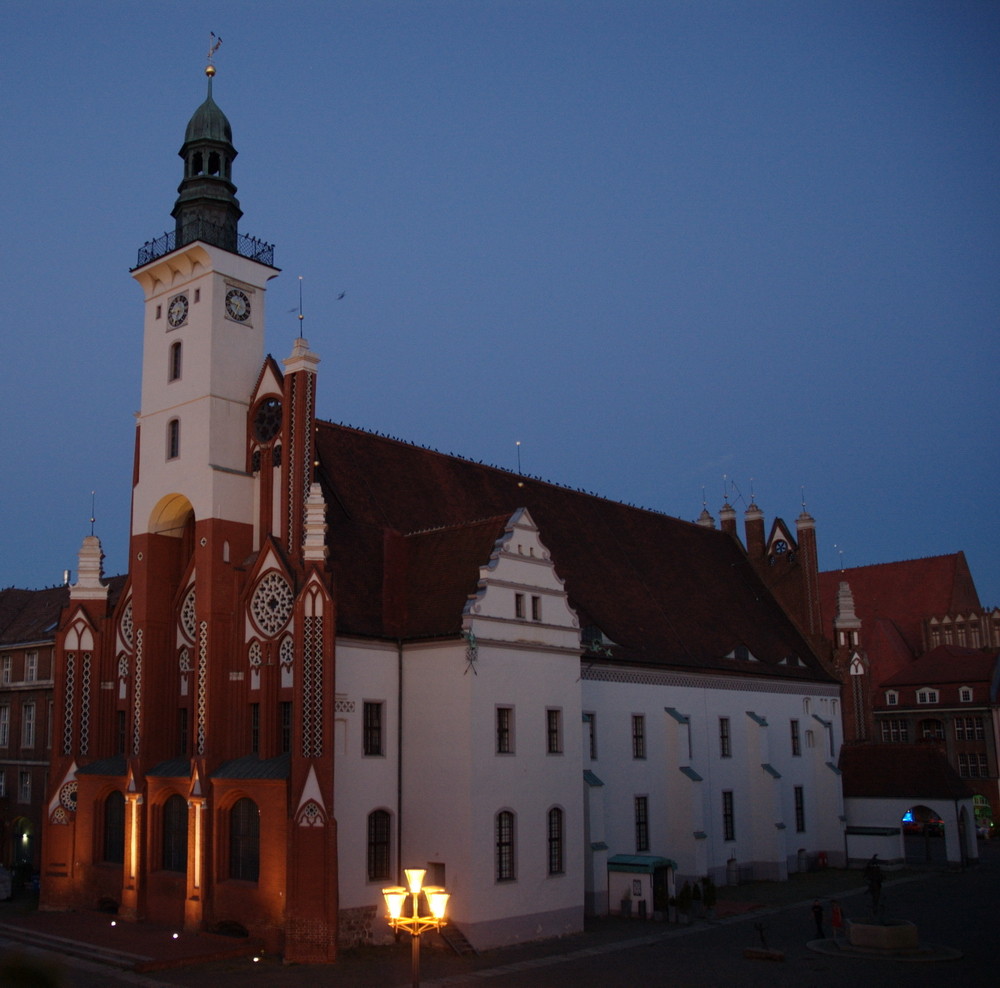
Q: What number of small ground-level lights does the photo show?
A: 3